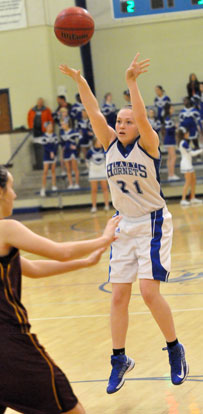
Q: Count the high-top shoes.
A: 2